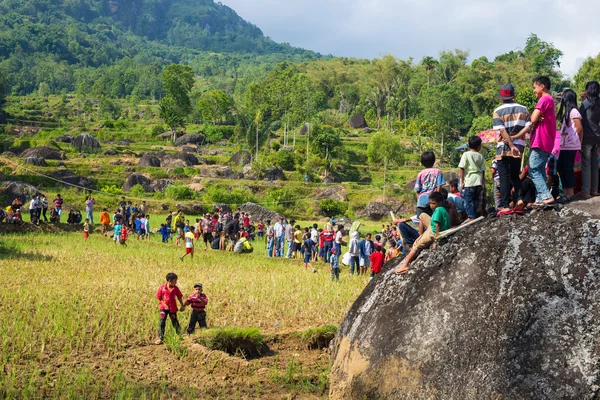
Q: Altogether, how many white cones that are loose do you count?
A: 0